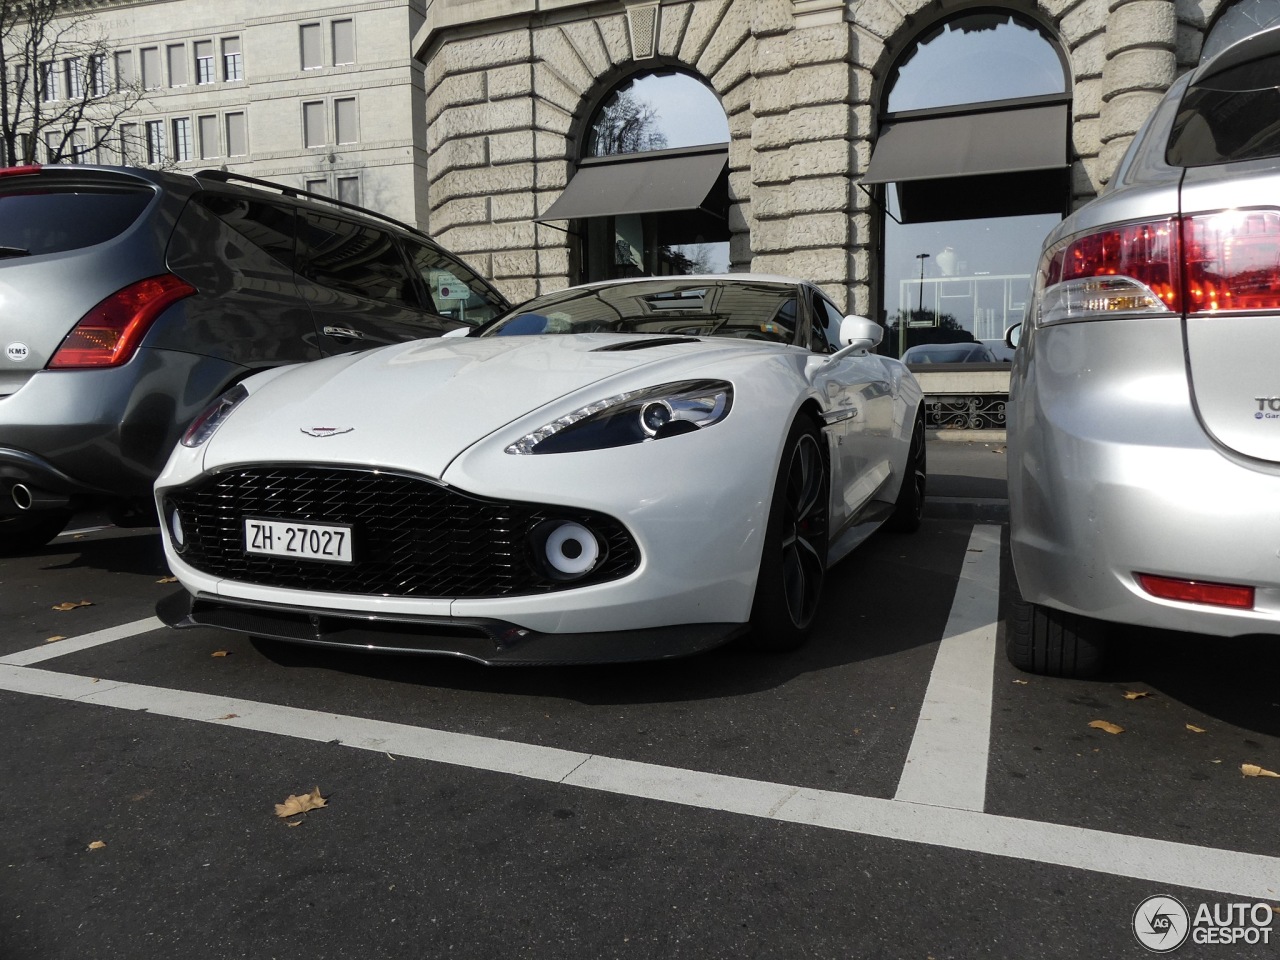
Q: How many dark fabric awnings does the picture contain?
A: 2